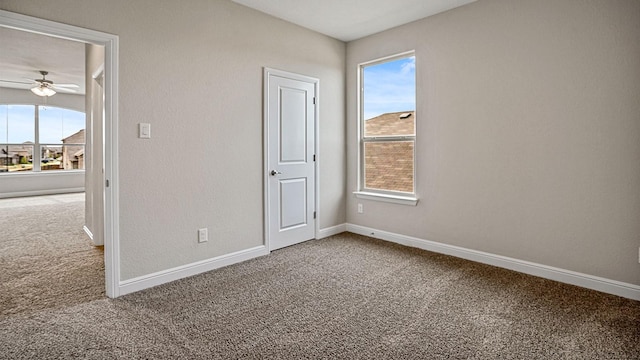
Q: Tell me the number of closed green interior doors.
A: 0